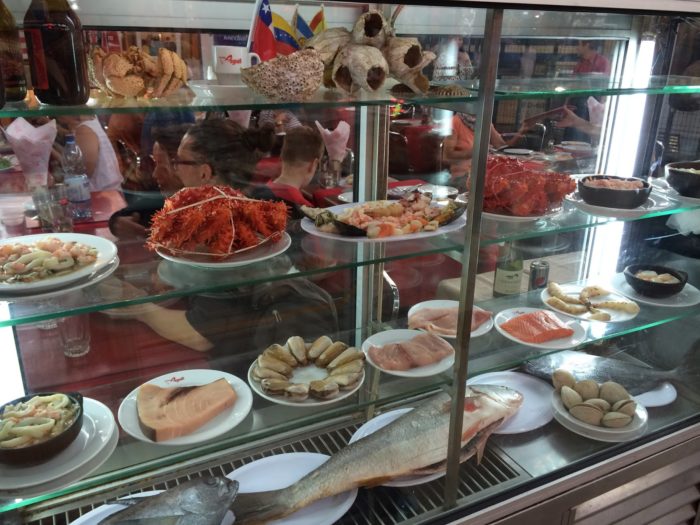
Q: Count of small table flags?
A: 4